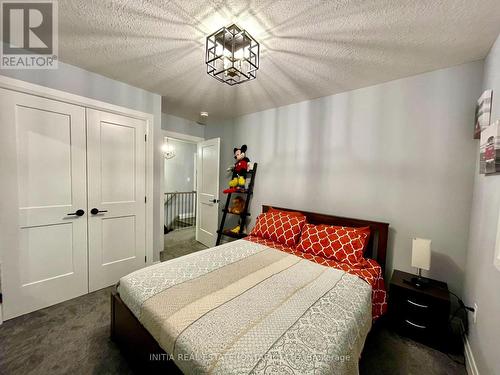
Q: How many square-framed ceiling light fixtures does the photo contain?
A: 1